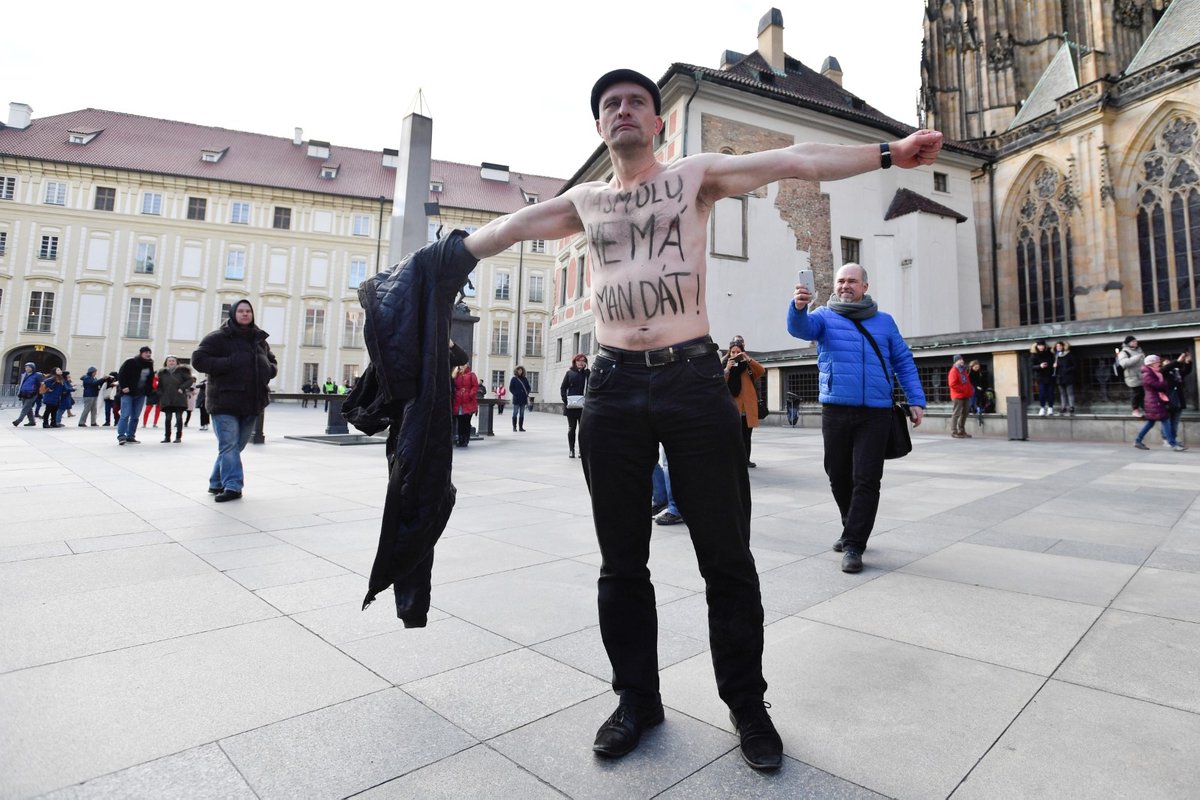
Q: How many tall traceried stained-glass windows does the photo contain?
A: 2